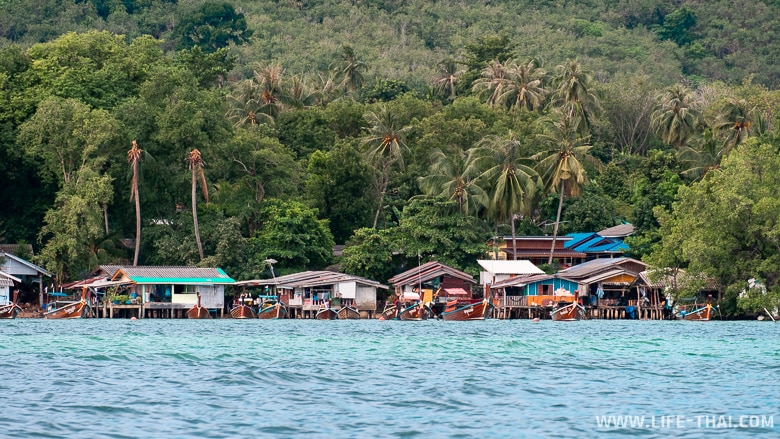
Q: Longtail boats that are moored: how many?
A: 12